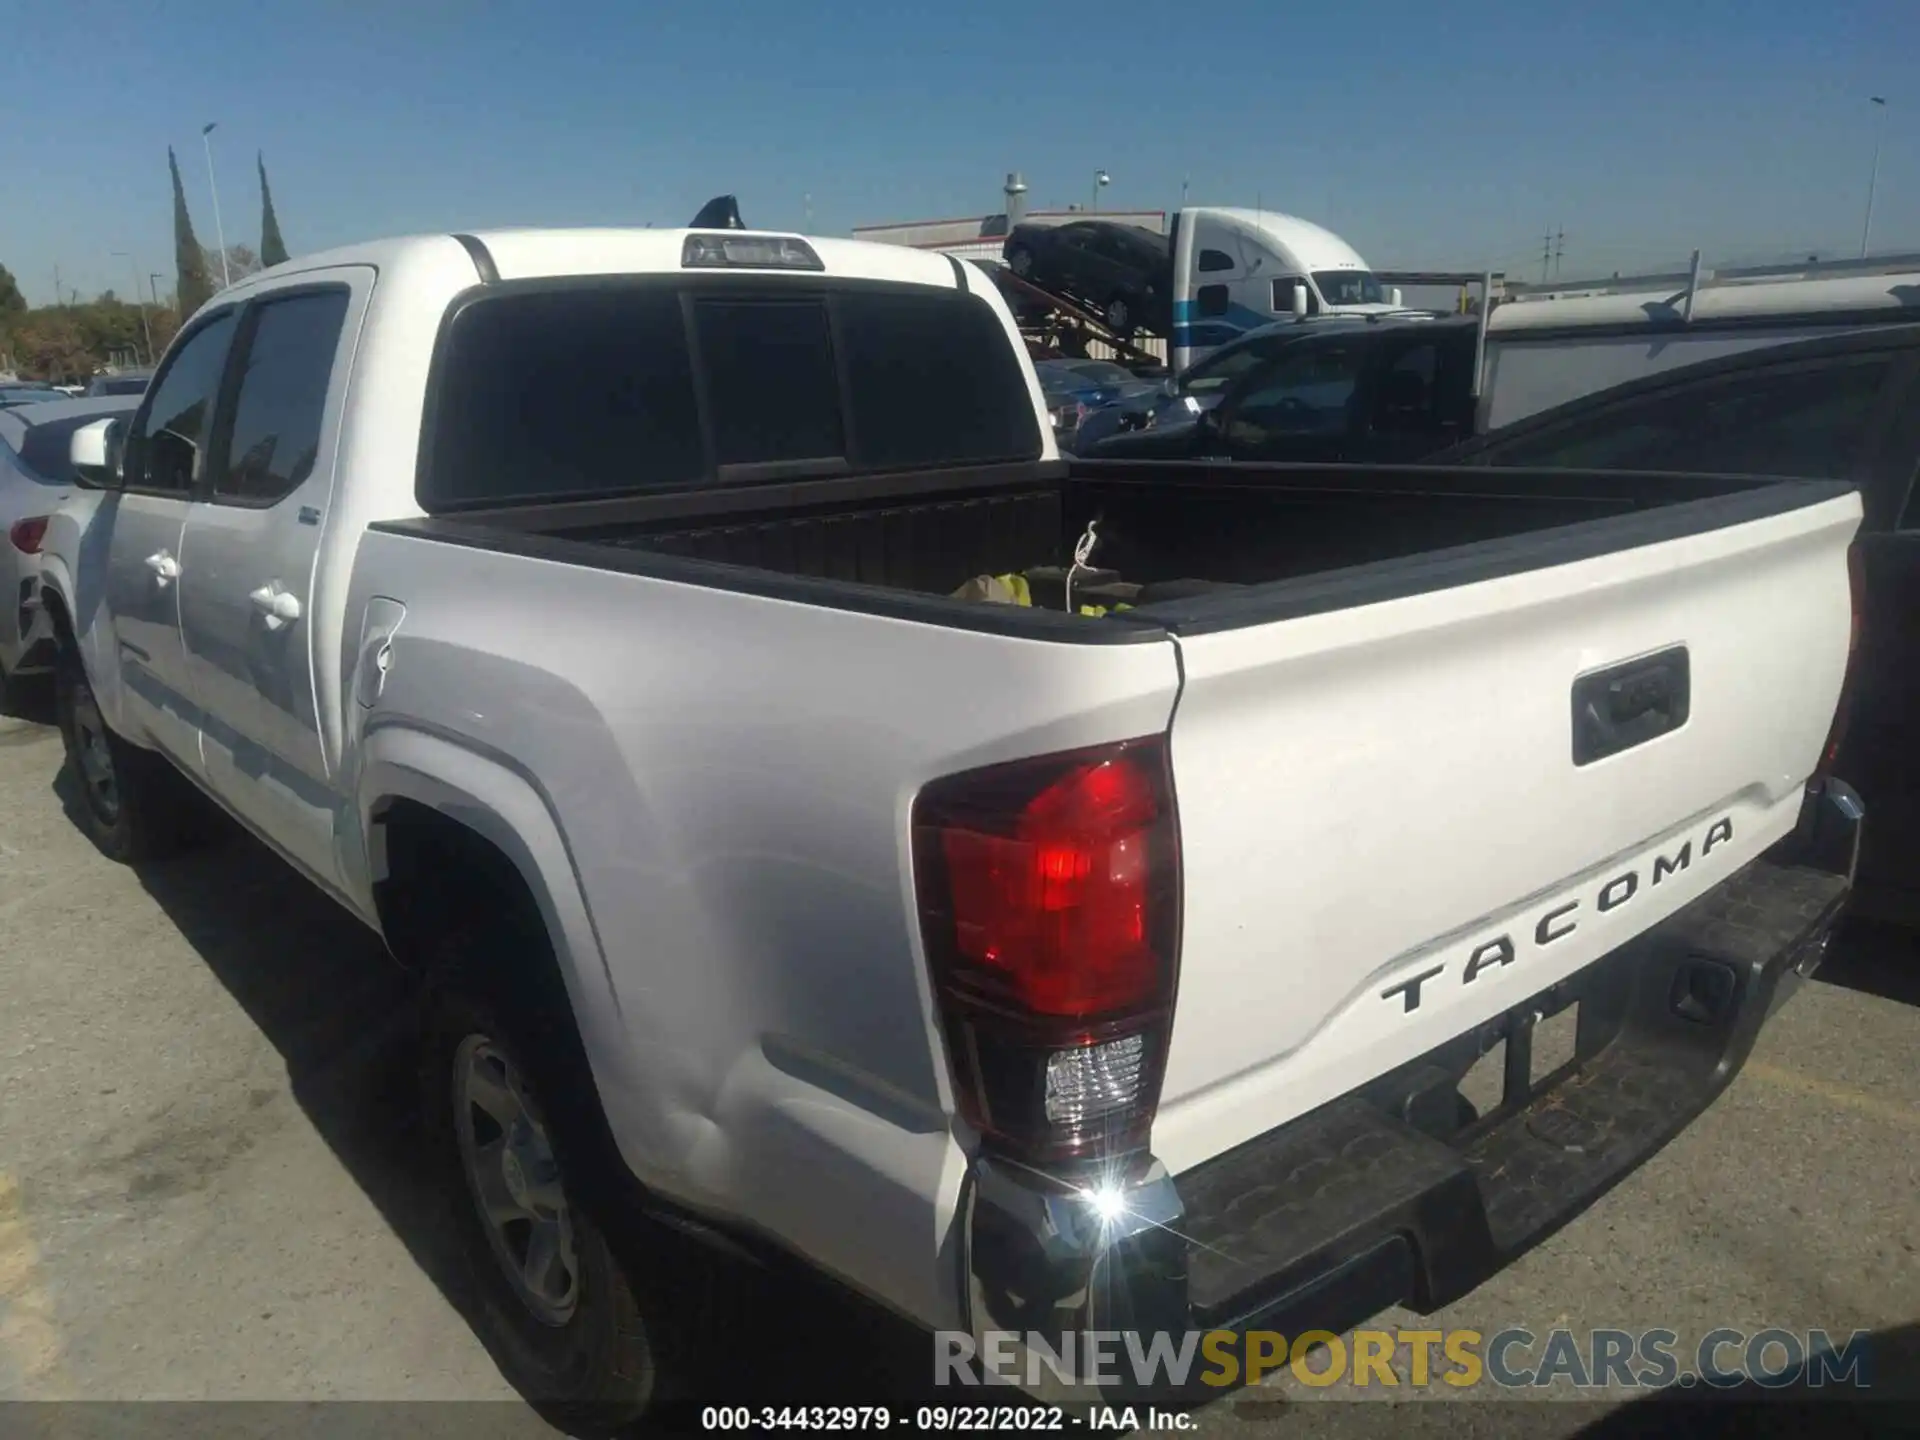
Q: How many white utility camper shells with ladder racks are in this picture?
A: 1